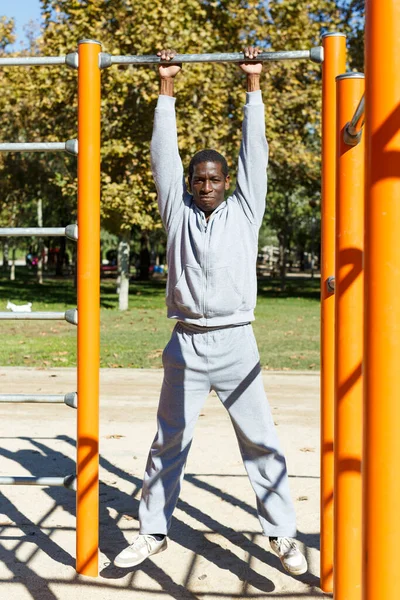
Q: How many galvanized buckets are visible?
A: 0